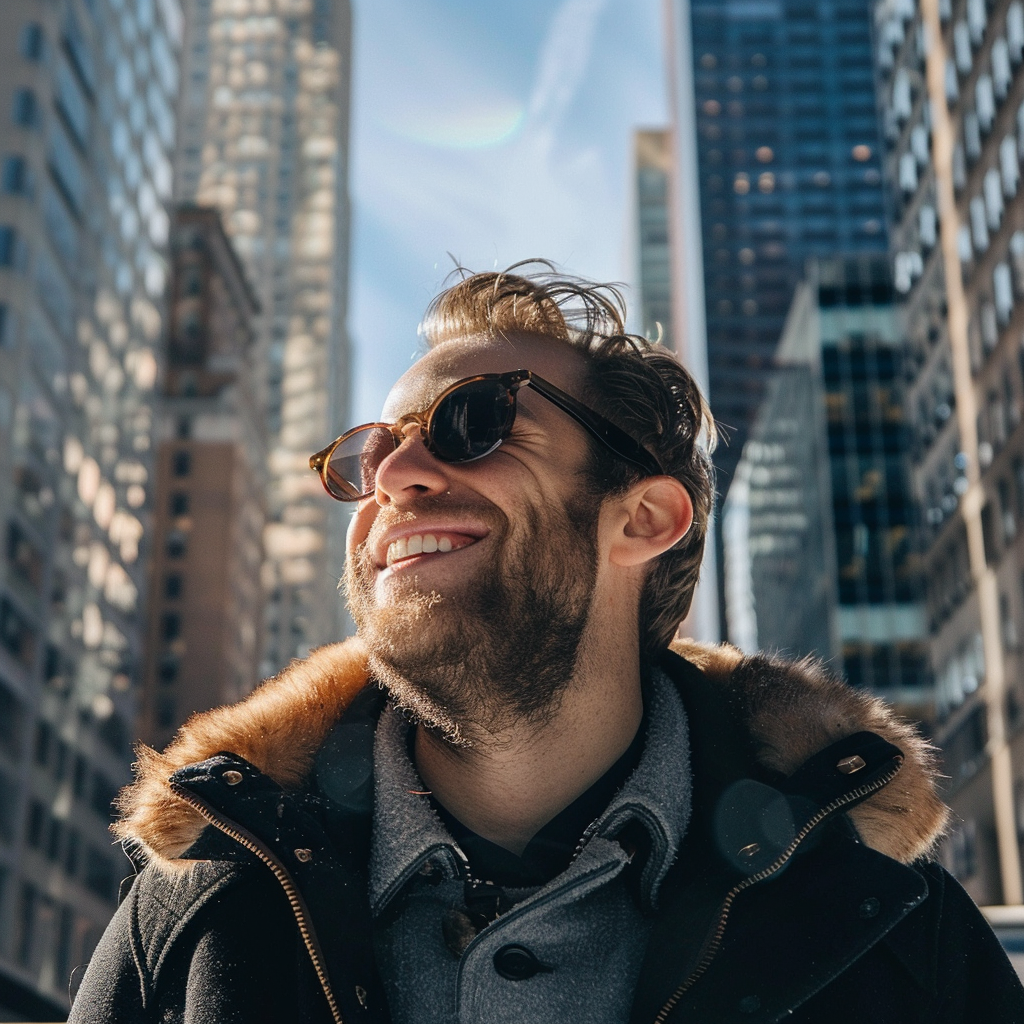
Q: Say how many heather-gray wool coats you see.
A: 1